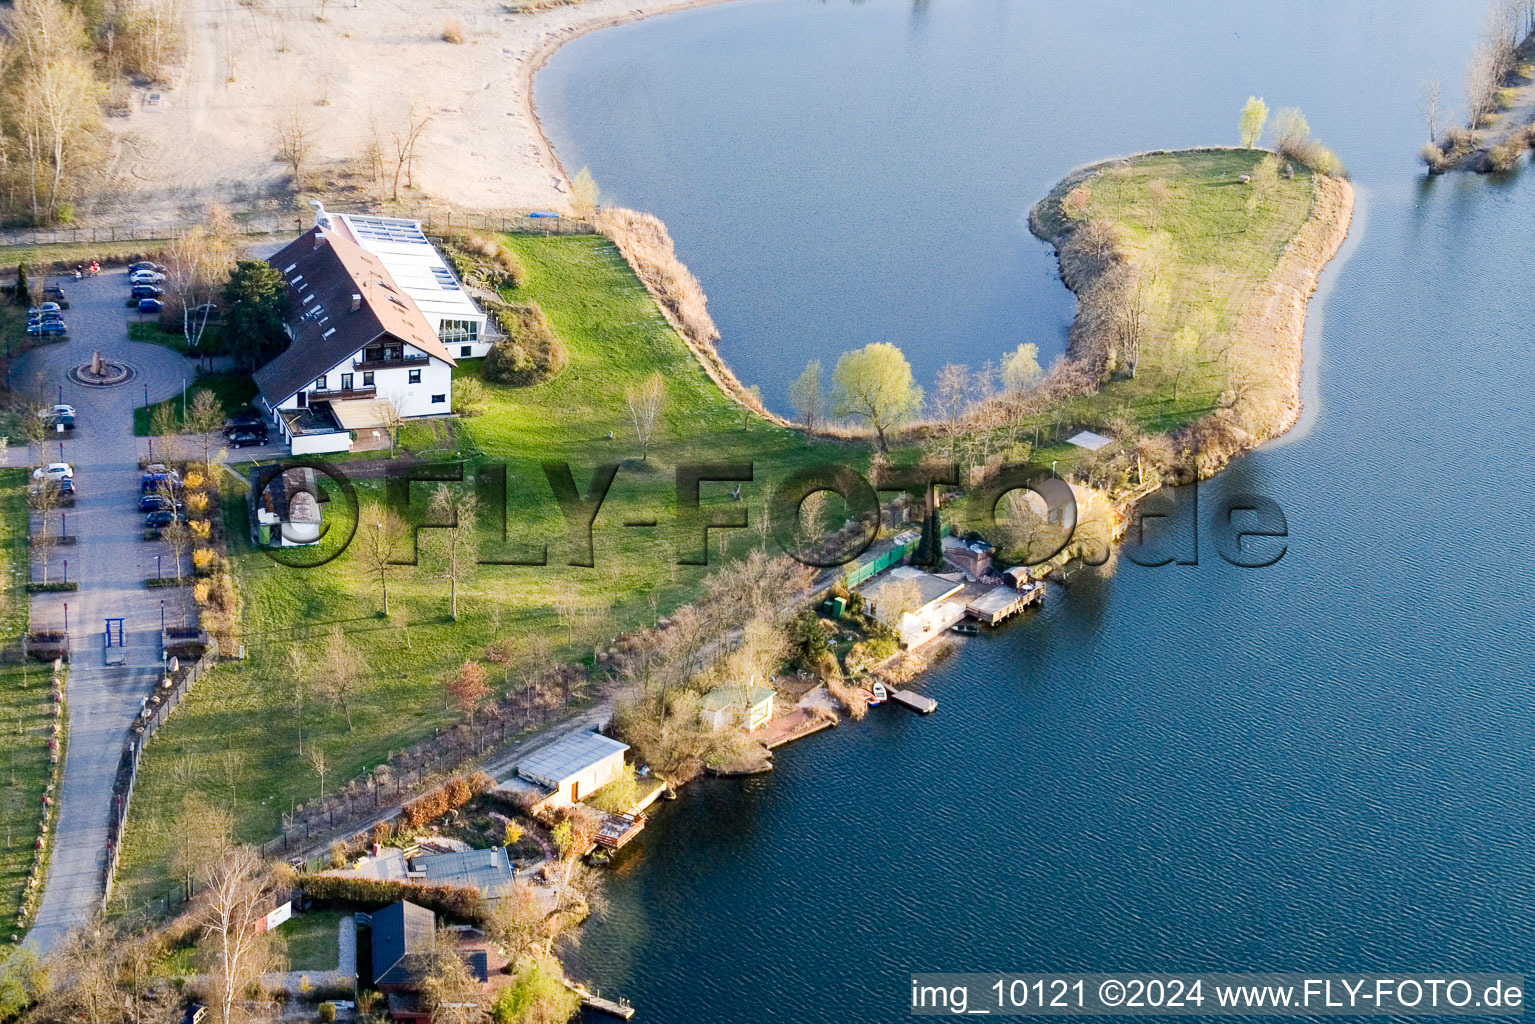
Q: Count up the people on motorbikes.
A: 2